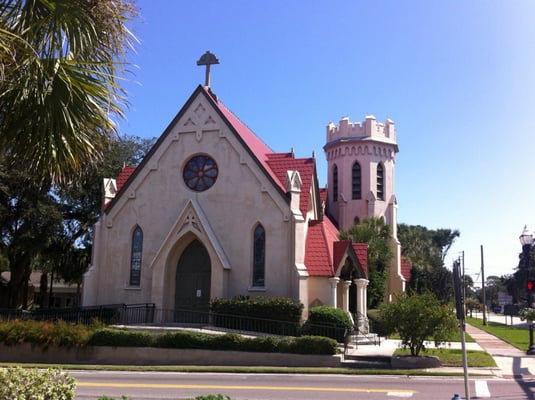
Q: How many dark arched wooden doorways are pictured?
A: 1